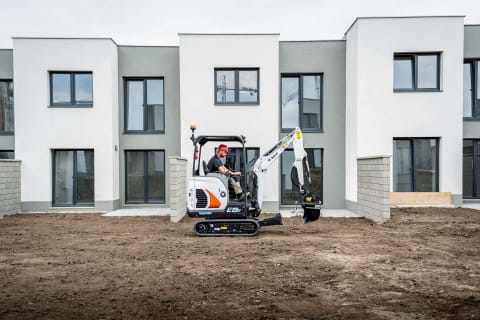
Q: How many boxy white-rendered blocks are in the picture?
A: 3